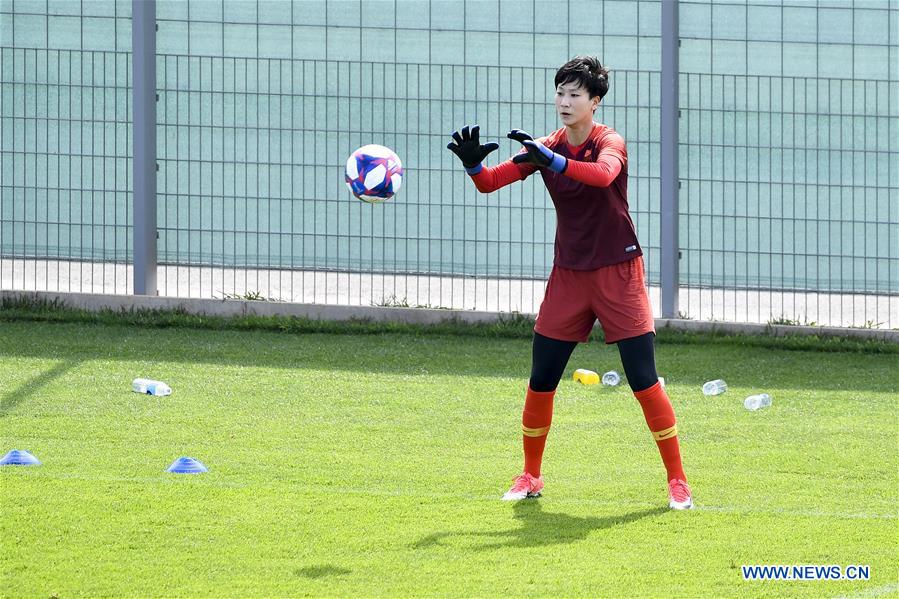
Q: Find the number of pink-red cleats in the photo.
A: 2